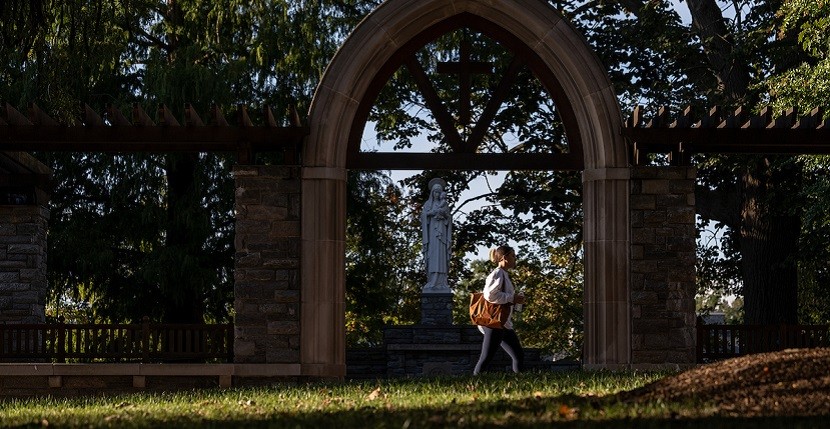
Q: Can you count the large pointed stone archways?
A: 1